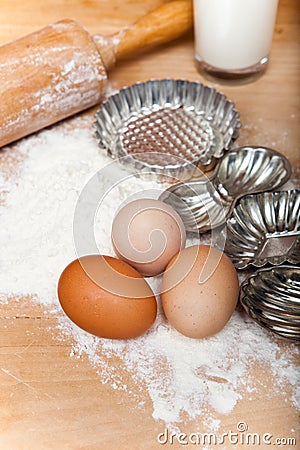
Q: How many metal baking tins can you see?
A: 4